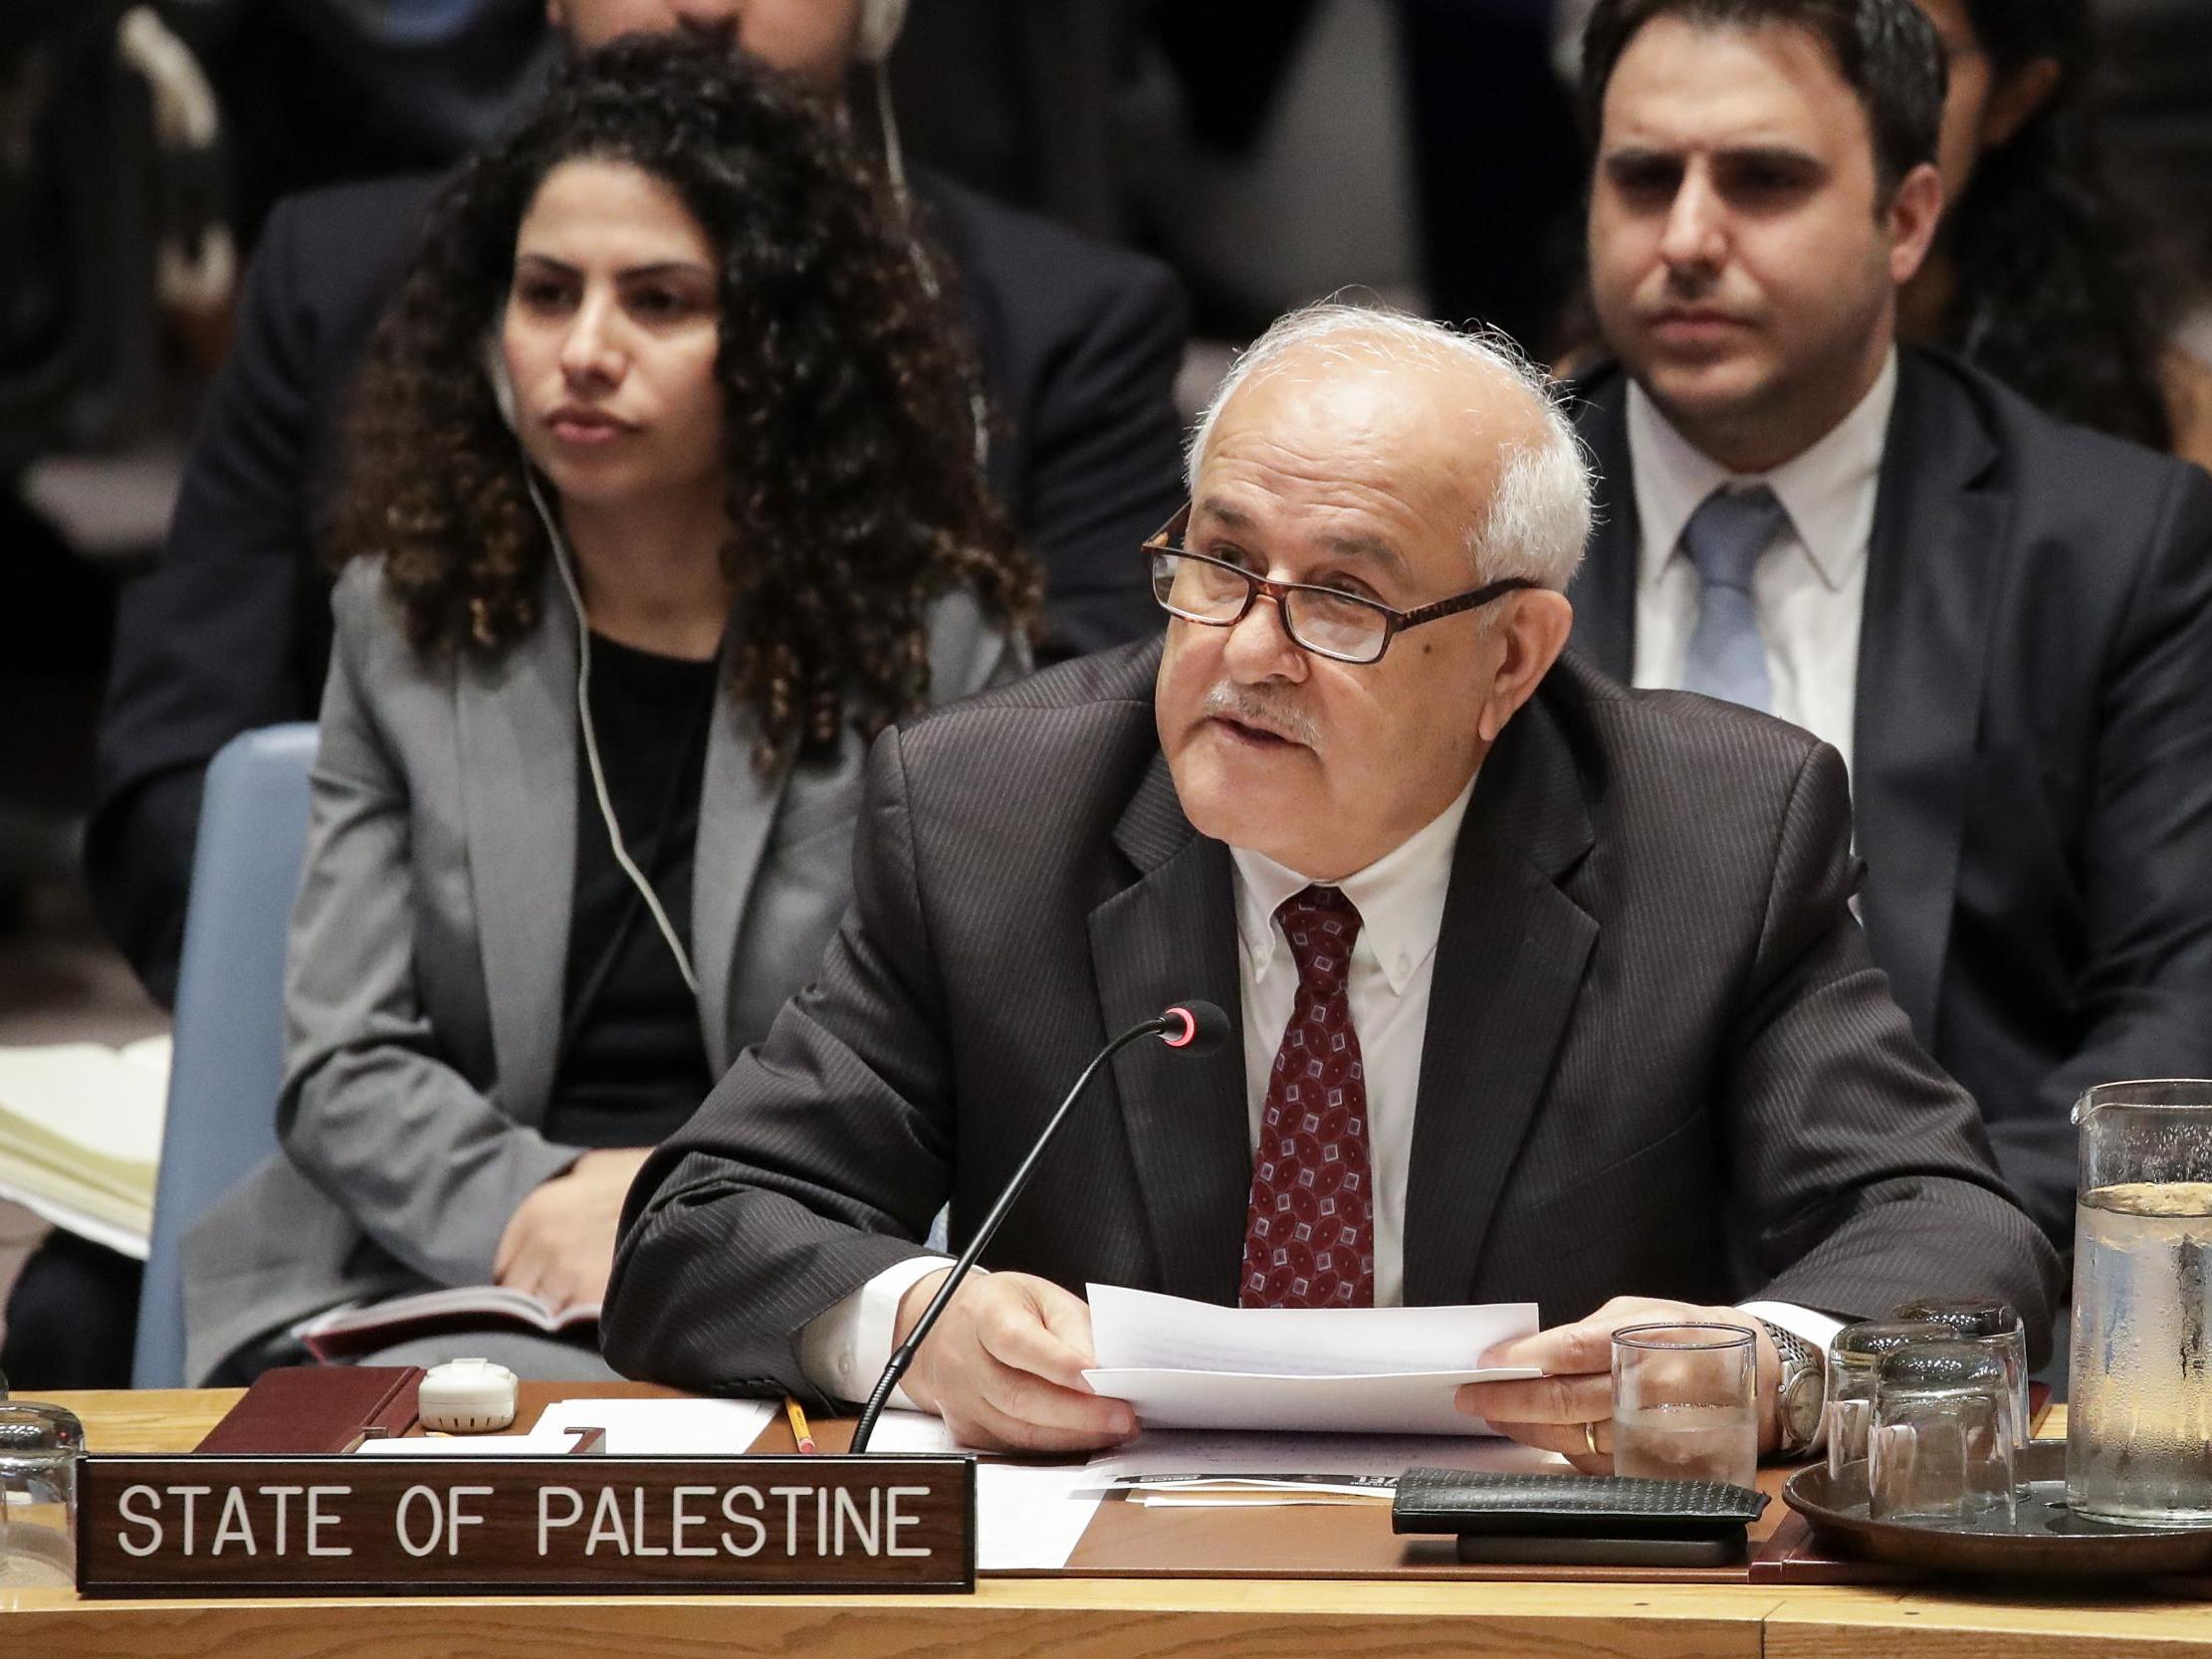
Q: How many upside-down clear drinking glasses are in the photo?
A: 4